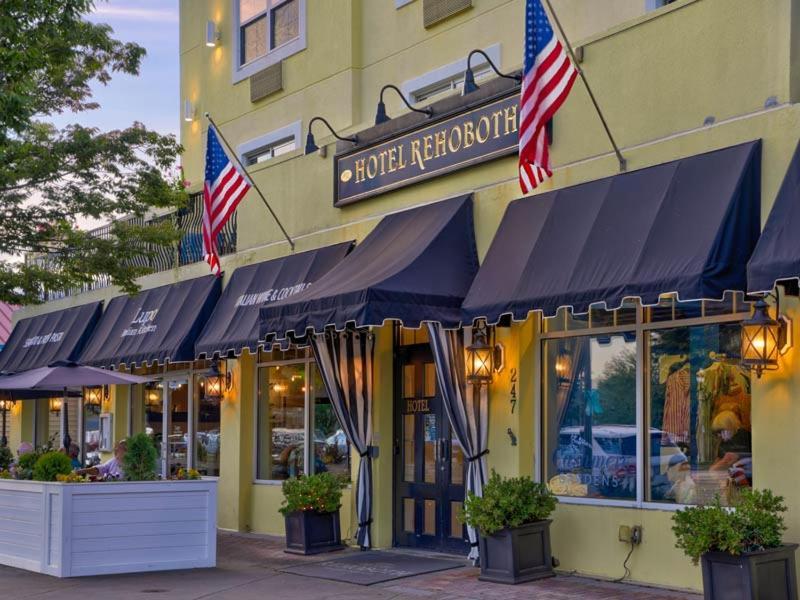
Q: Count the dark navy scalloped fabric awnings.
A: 6